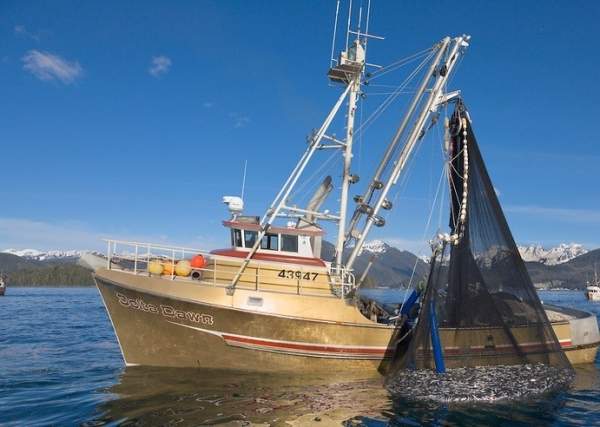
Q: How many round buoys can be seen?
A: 4